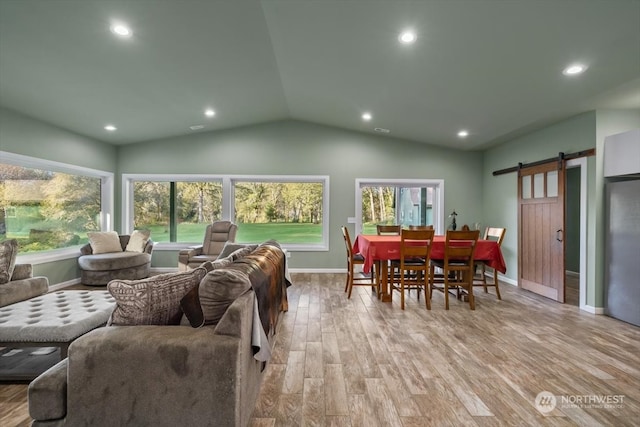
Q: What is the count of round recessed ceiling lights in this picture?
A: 7